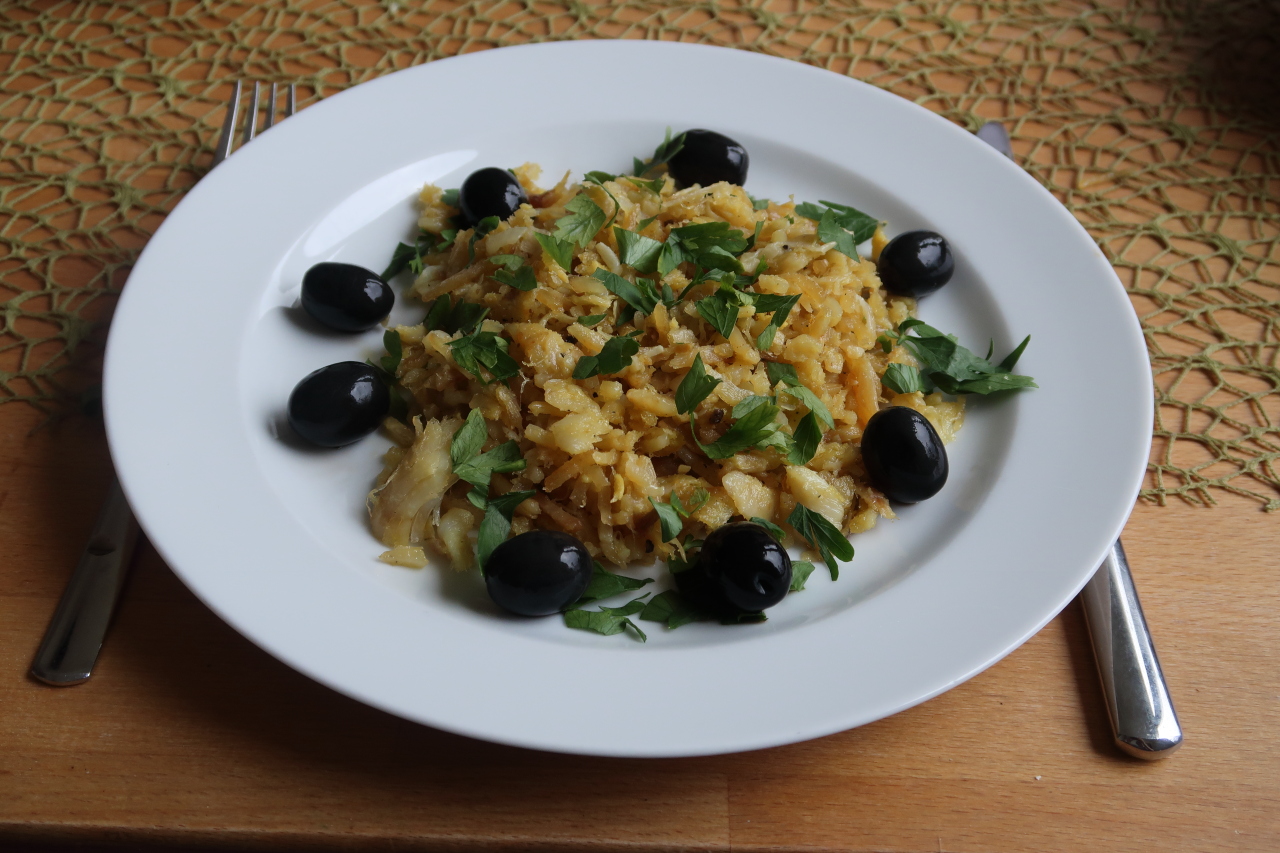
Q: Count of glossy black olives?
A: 8